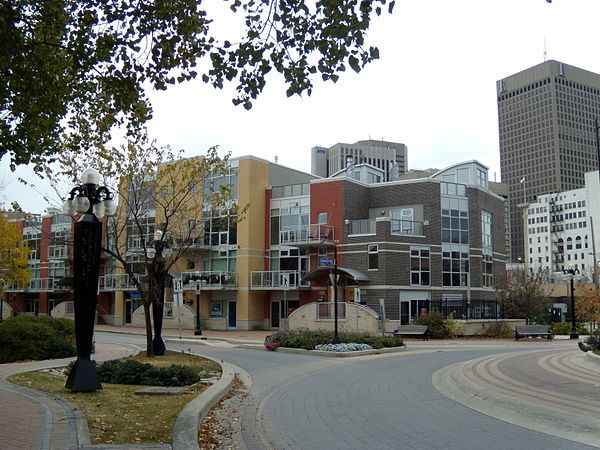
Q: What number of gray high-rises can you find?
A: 2